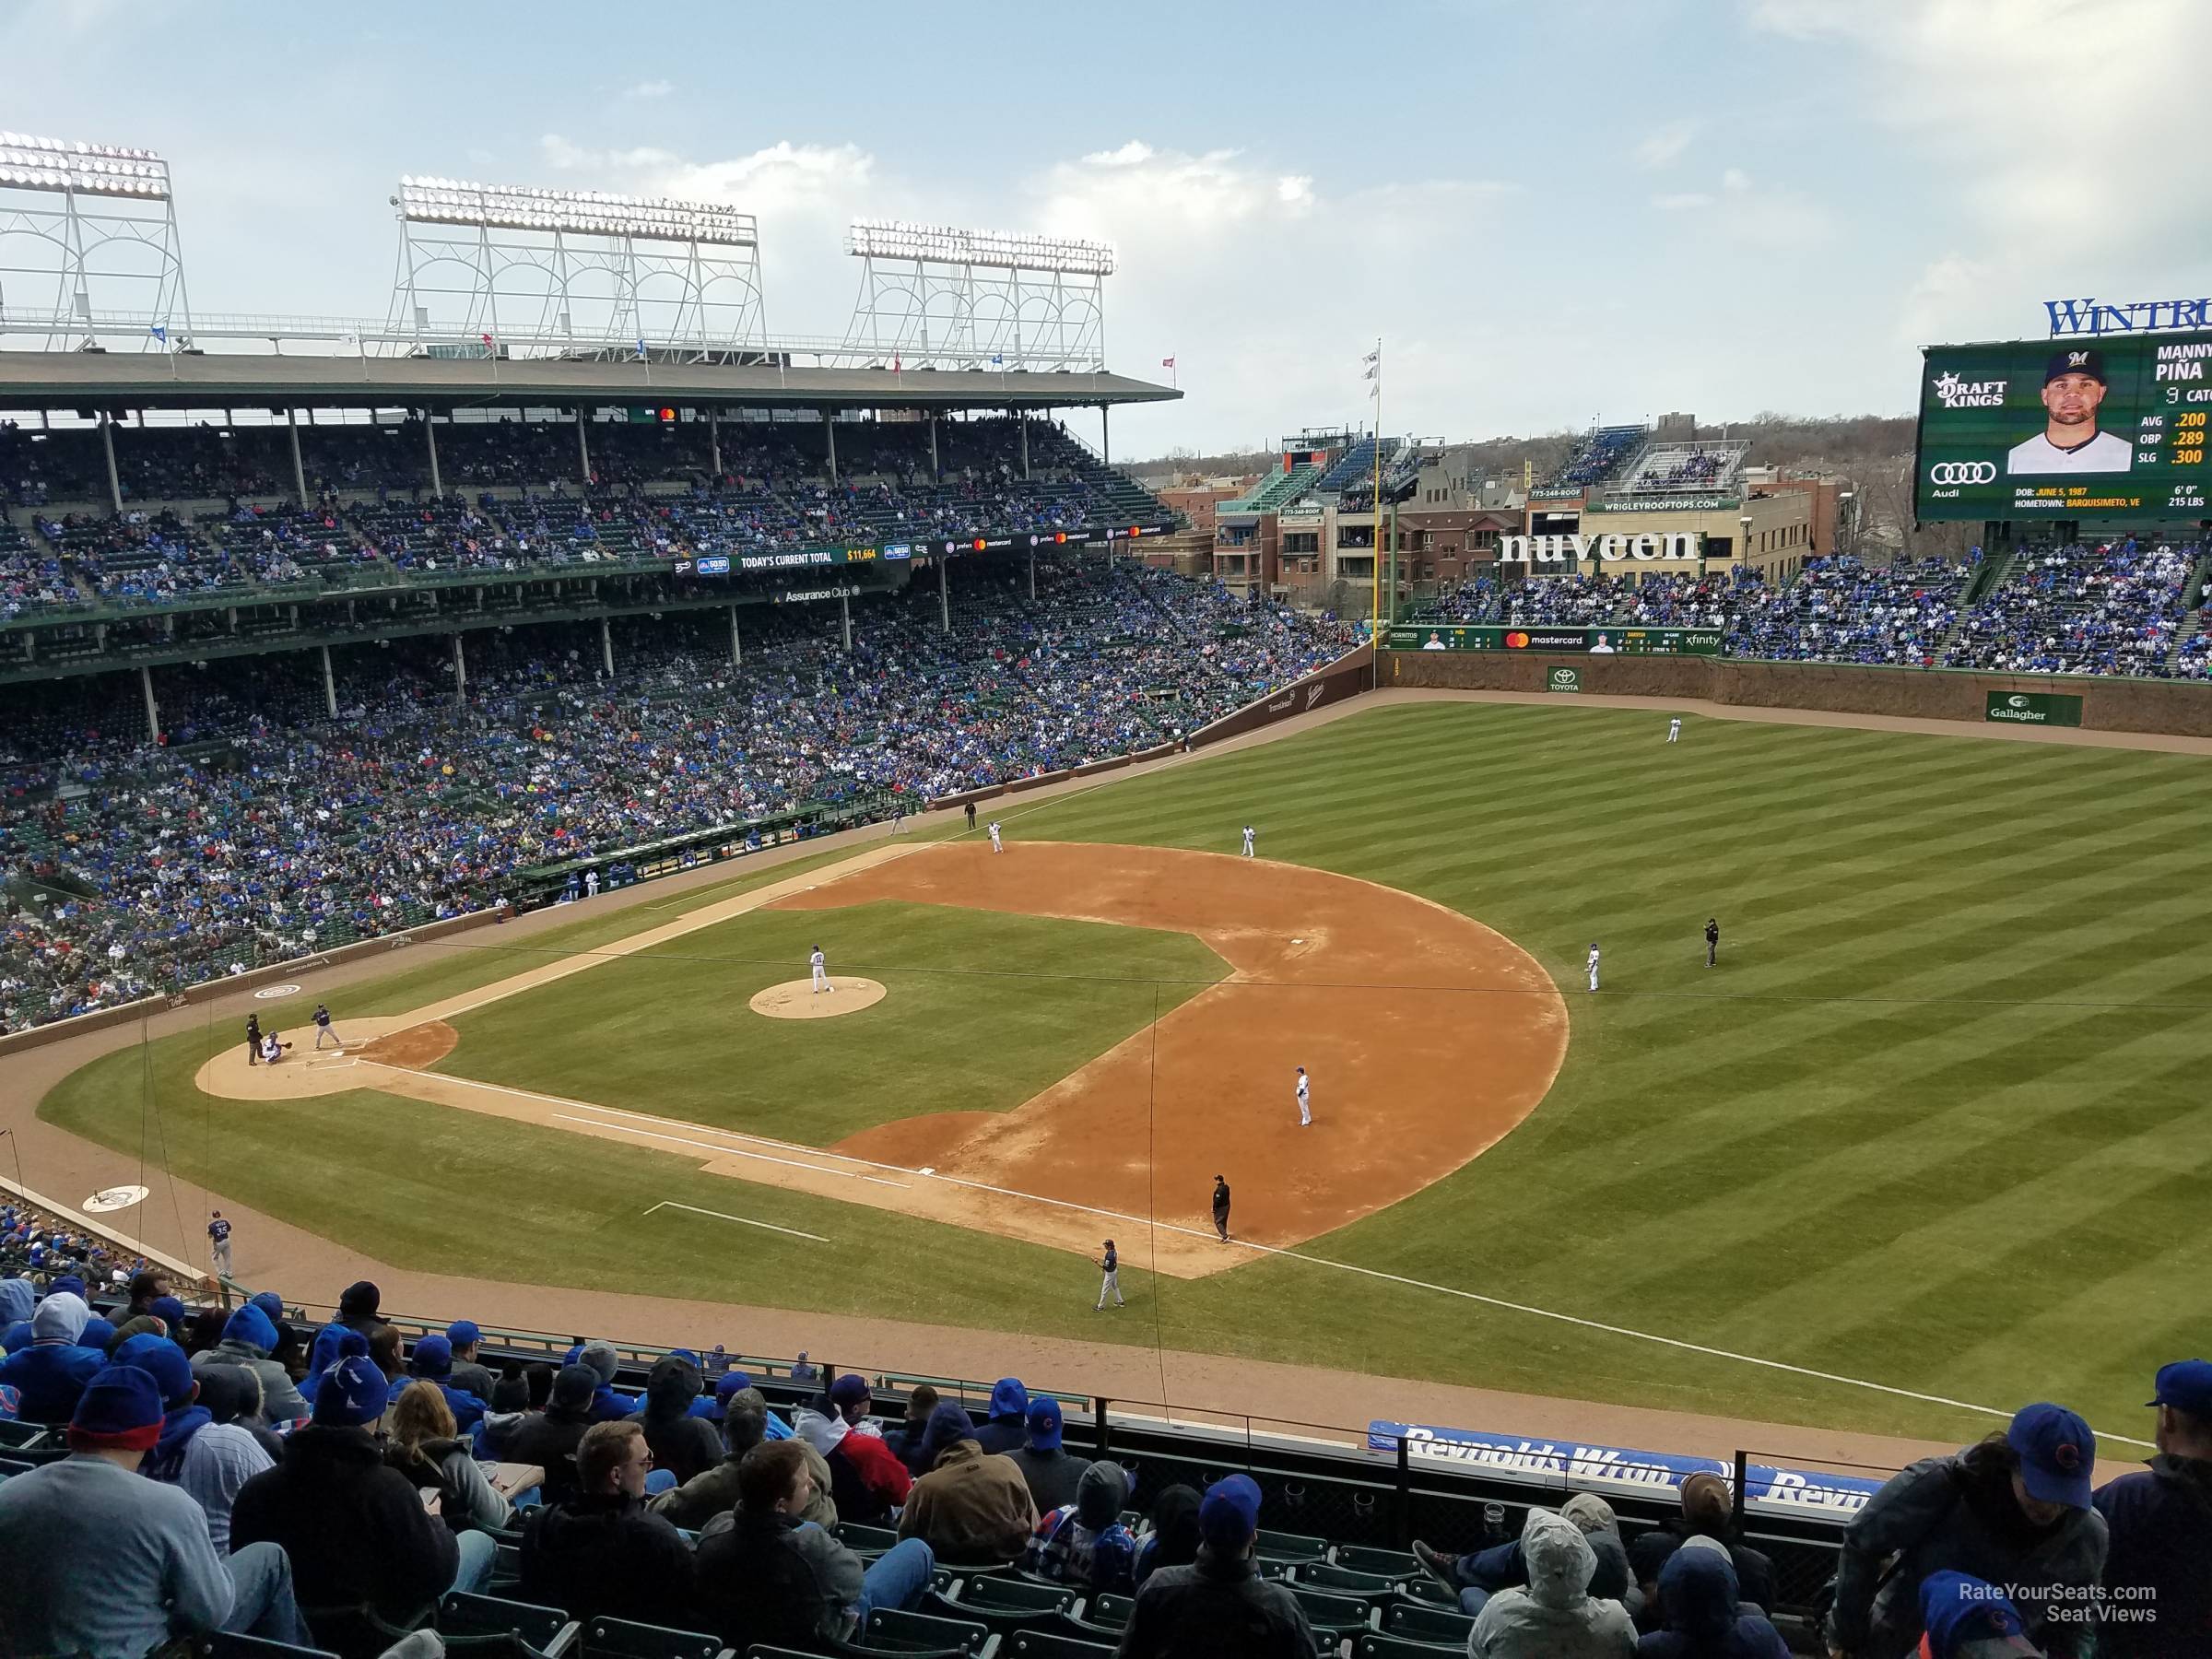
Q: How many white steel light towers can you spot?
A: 3